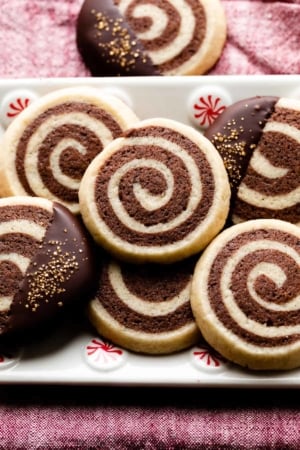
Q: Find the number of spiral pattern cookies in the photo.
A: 7